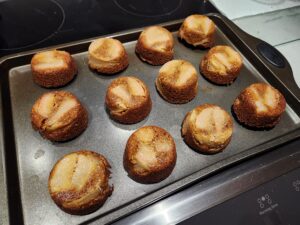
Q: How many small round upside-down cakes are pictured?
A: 12